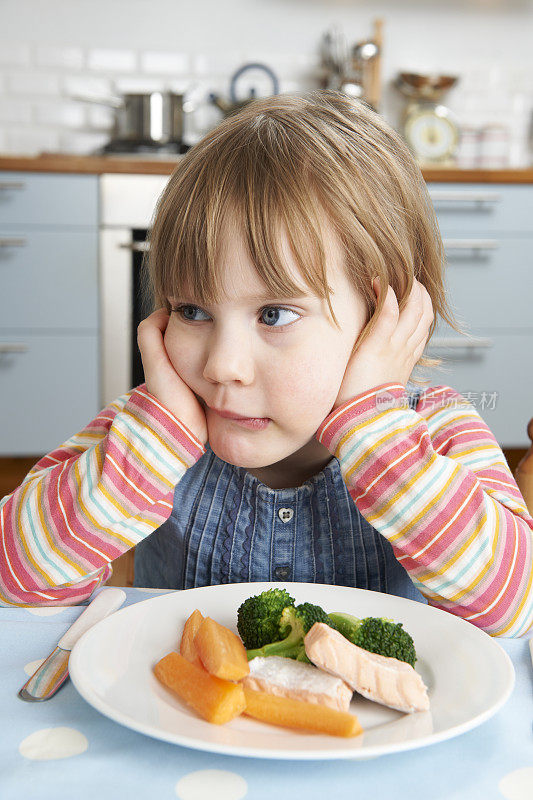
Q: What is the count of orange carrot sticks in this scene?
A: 4